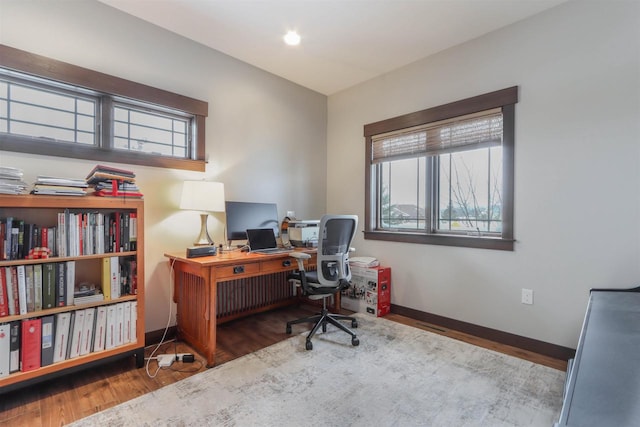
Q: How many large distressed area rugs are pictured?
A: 1